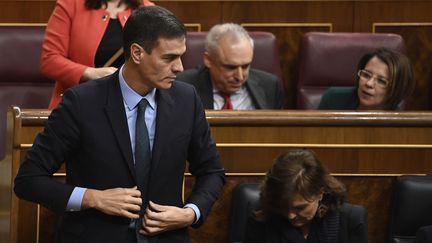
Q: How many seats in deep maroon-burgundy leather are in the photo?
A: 3